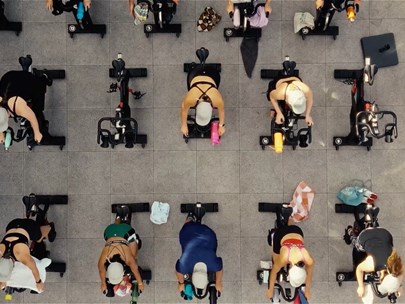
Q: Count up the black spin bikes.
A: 15